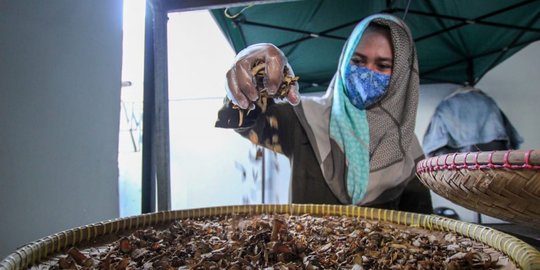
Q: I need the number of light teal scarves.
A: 1